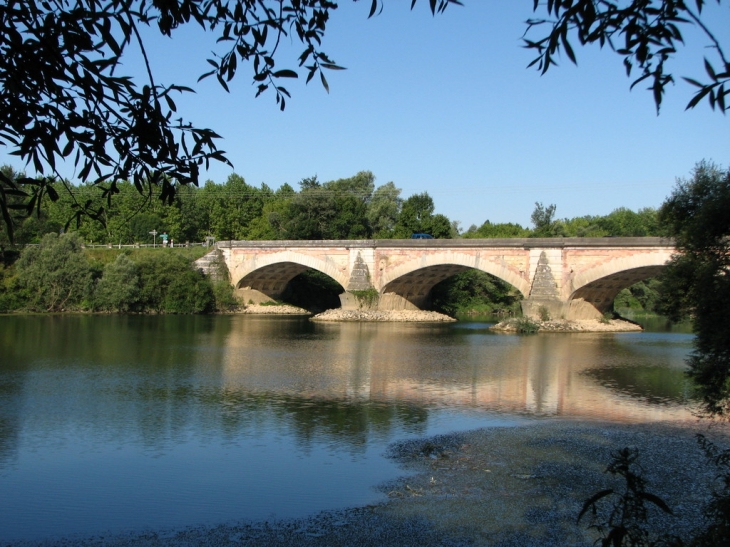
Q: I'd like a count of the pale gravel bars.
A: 3